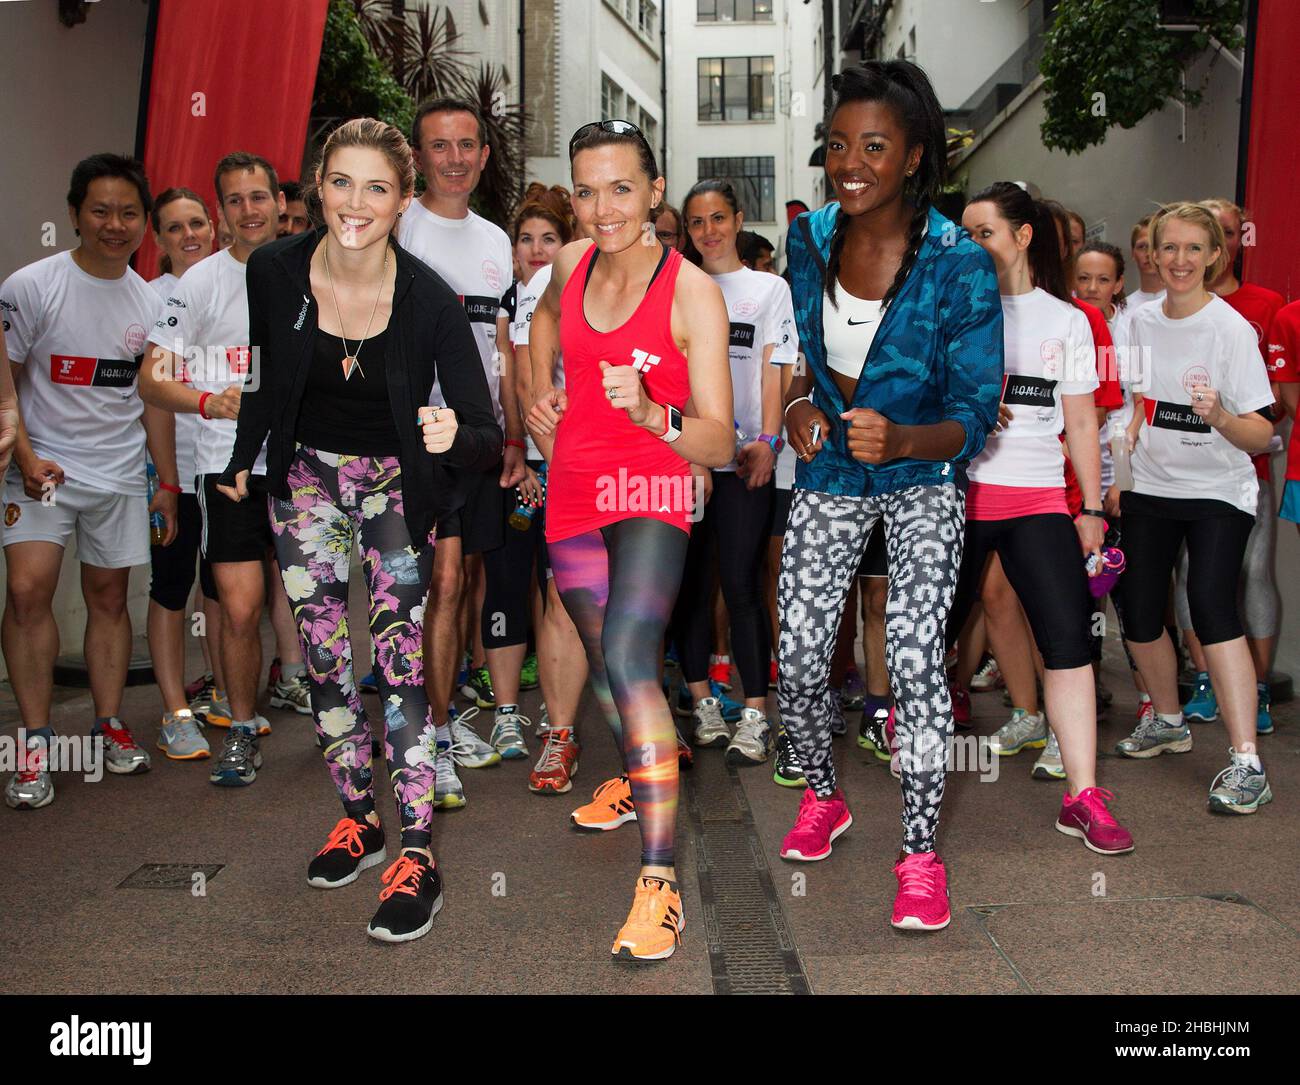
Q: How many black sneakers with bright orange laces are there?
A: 2